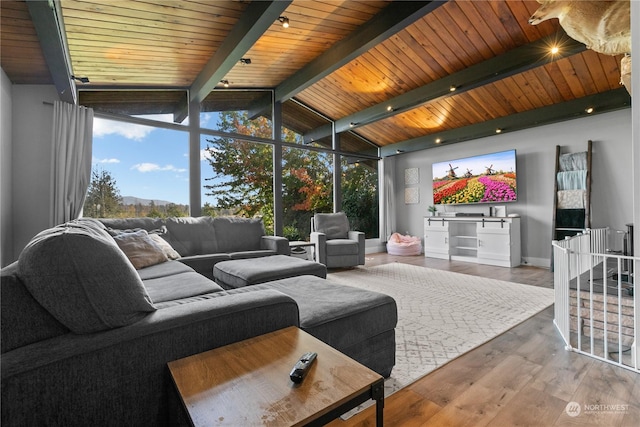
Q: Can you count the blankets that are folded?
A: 4